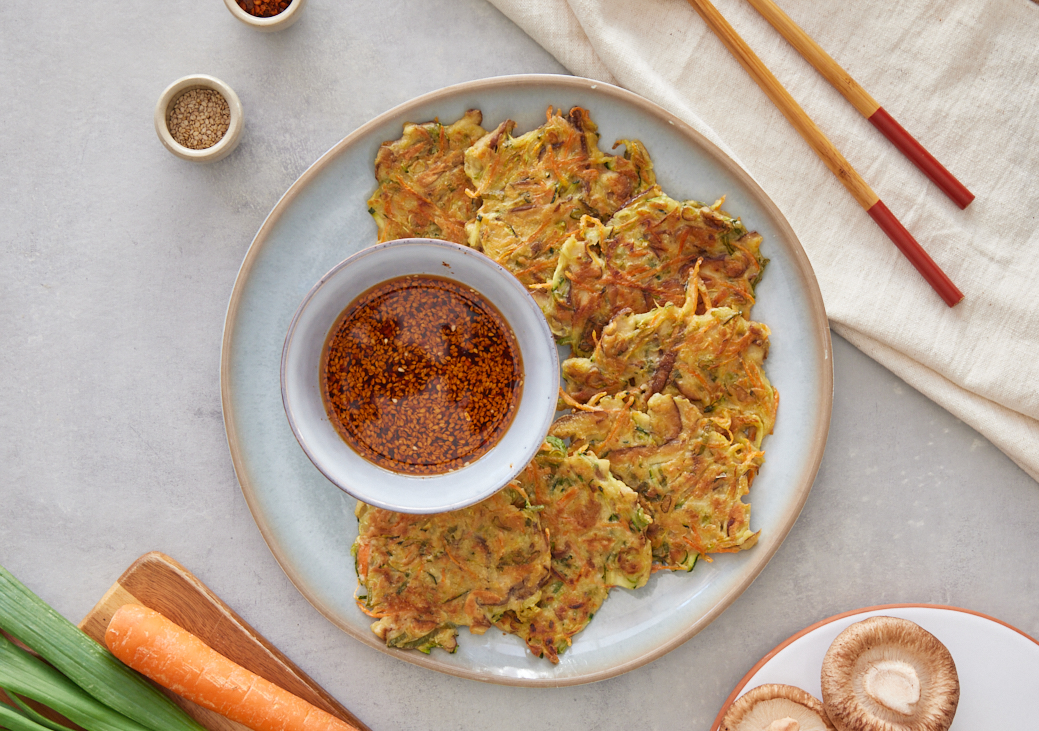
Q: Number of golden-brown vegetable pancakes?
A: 7